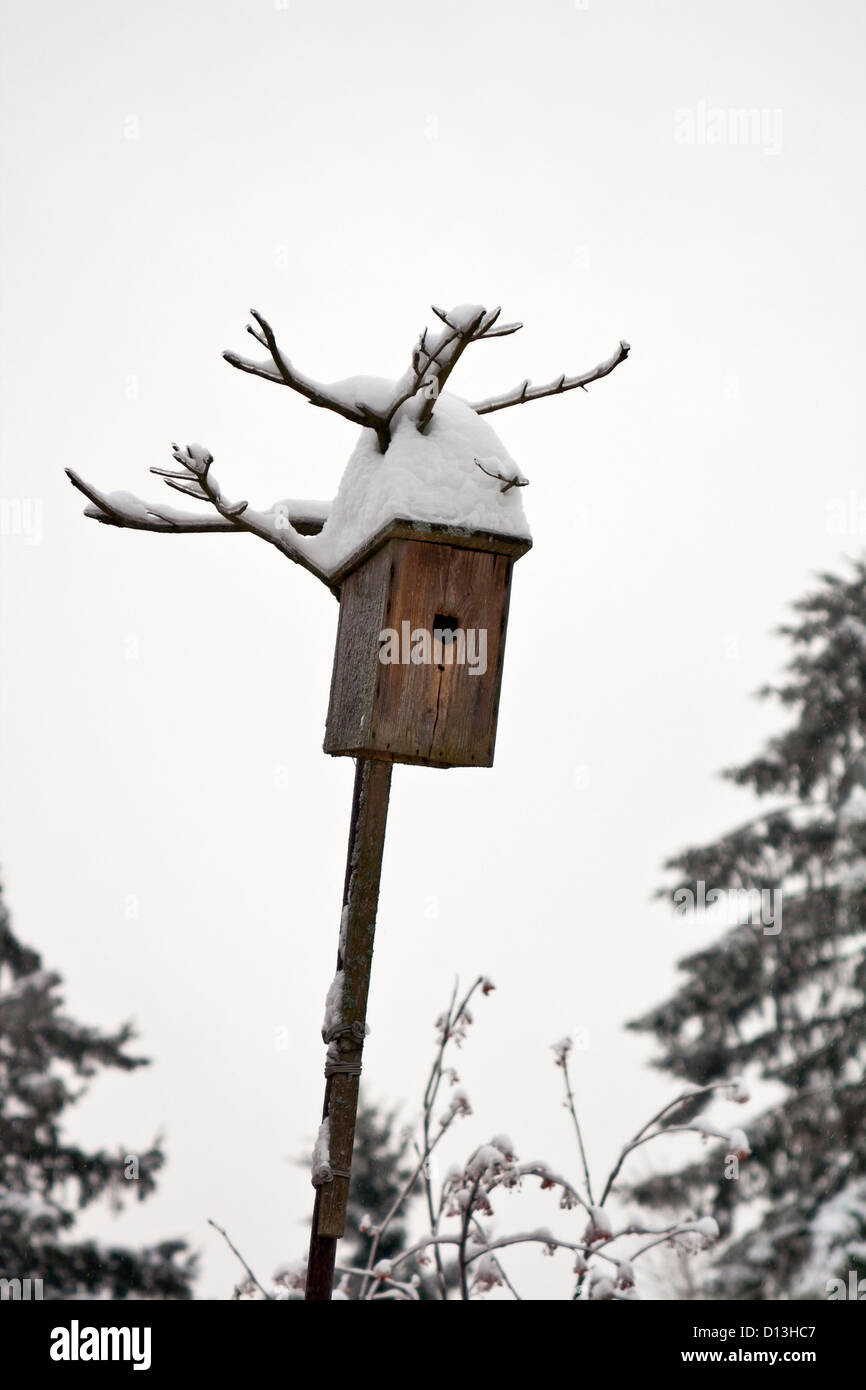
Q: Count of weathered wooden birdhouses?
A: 1